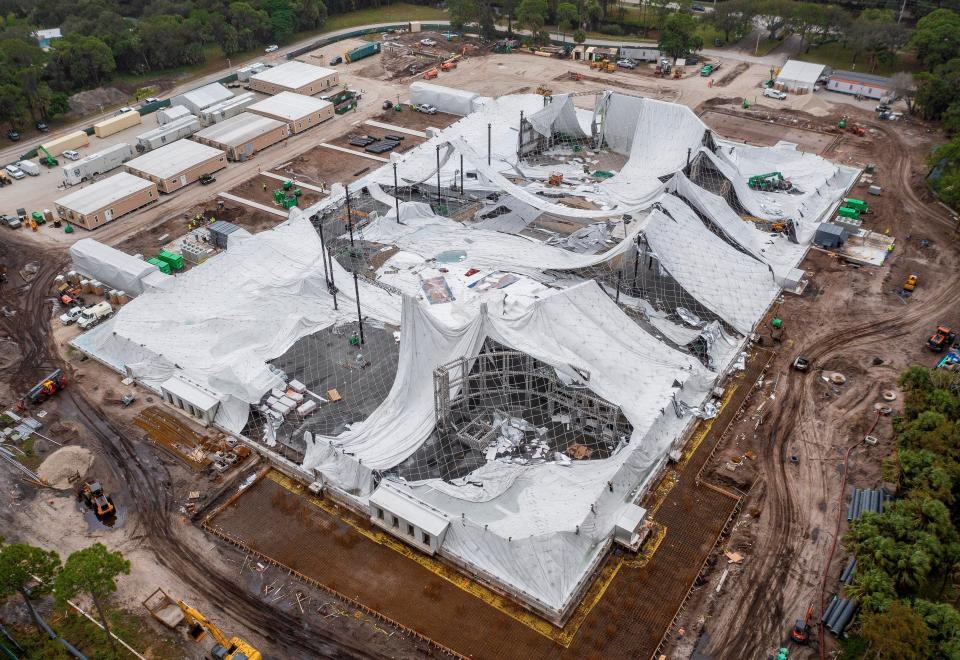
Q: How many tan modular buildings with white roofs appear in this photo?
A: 5